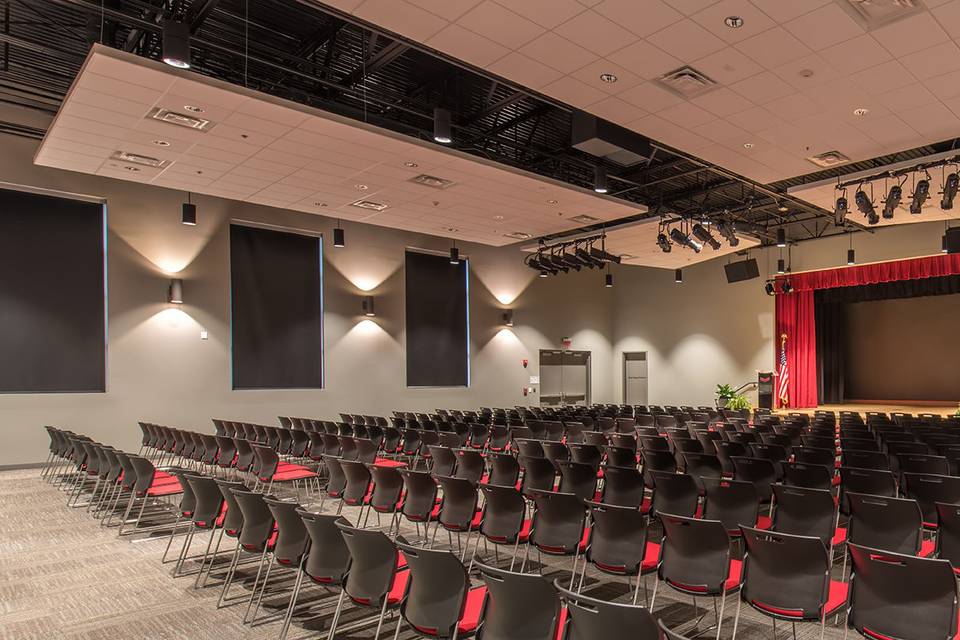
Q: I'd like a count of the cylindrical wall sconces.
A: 3